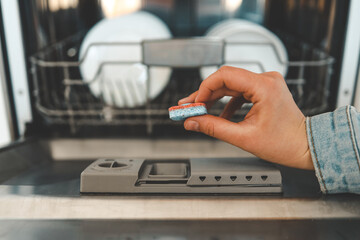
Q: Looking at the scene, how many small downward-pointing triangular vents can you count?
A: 5